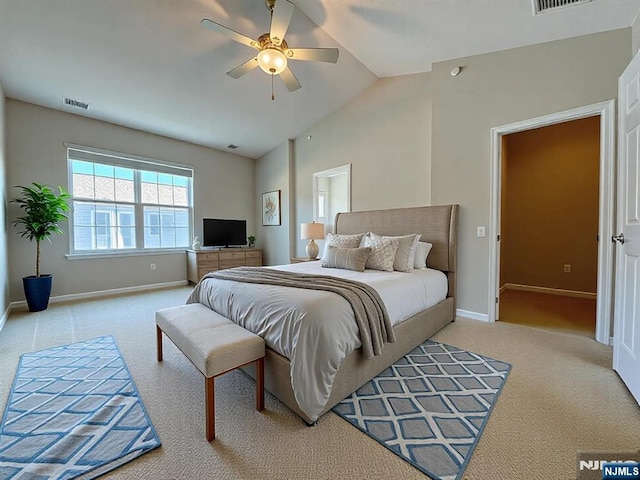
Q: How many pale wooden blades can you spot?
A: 5